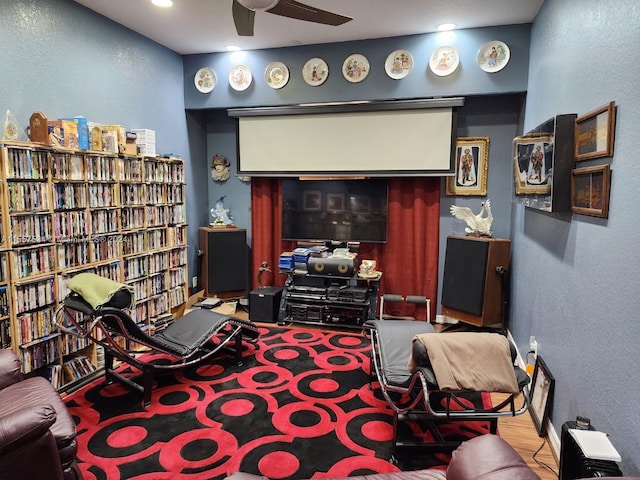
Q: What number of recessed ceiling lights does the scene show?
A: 3